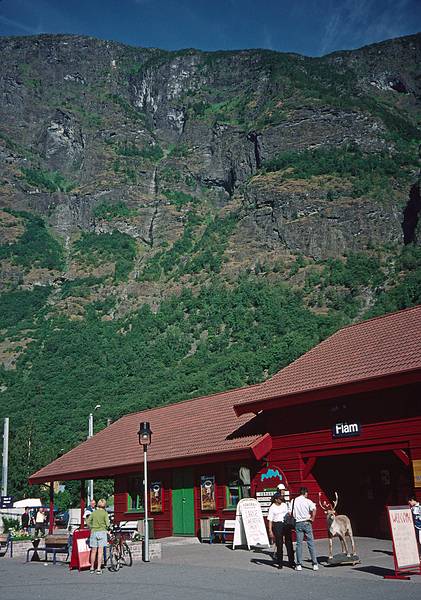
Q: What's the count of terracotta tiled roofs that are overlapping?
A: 2